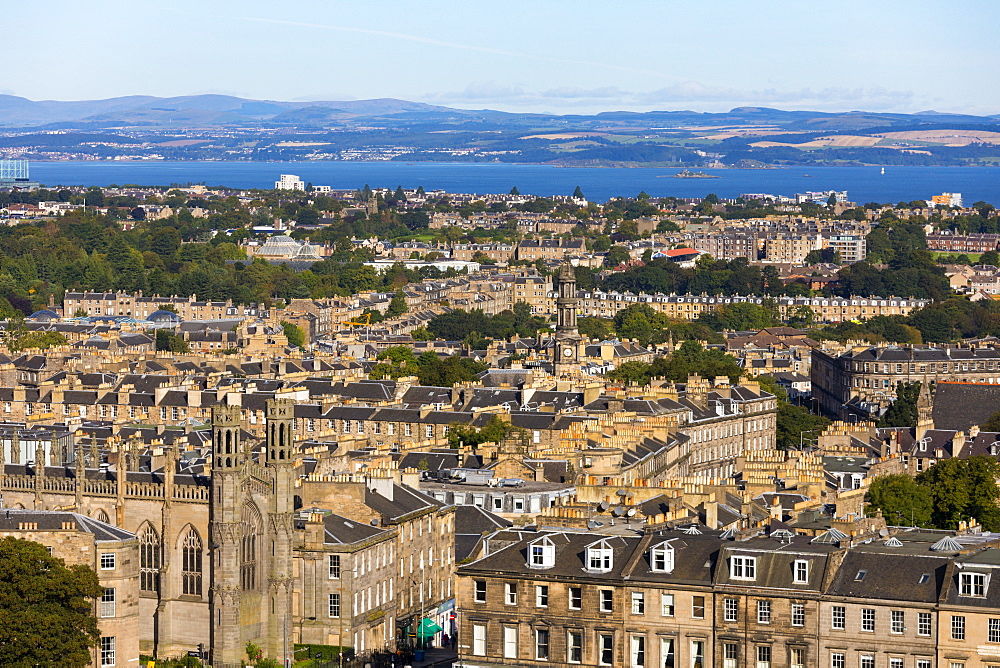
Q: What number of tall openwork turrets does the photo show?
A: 2